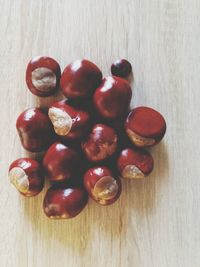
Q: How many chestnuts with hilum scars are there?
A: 6